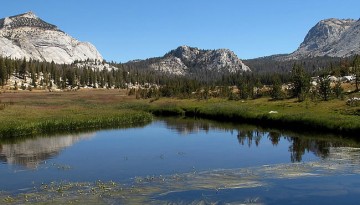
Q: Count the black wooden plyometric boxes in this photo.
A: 0